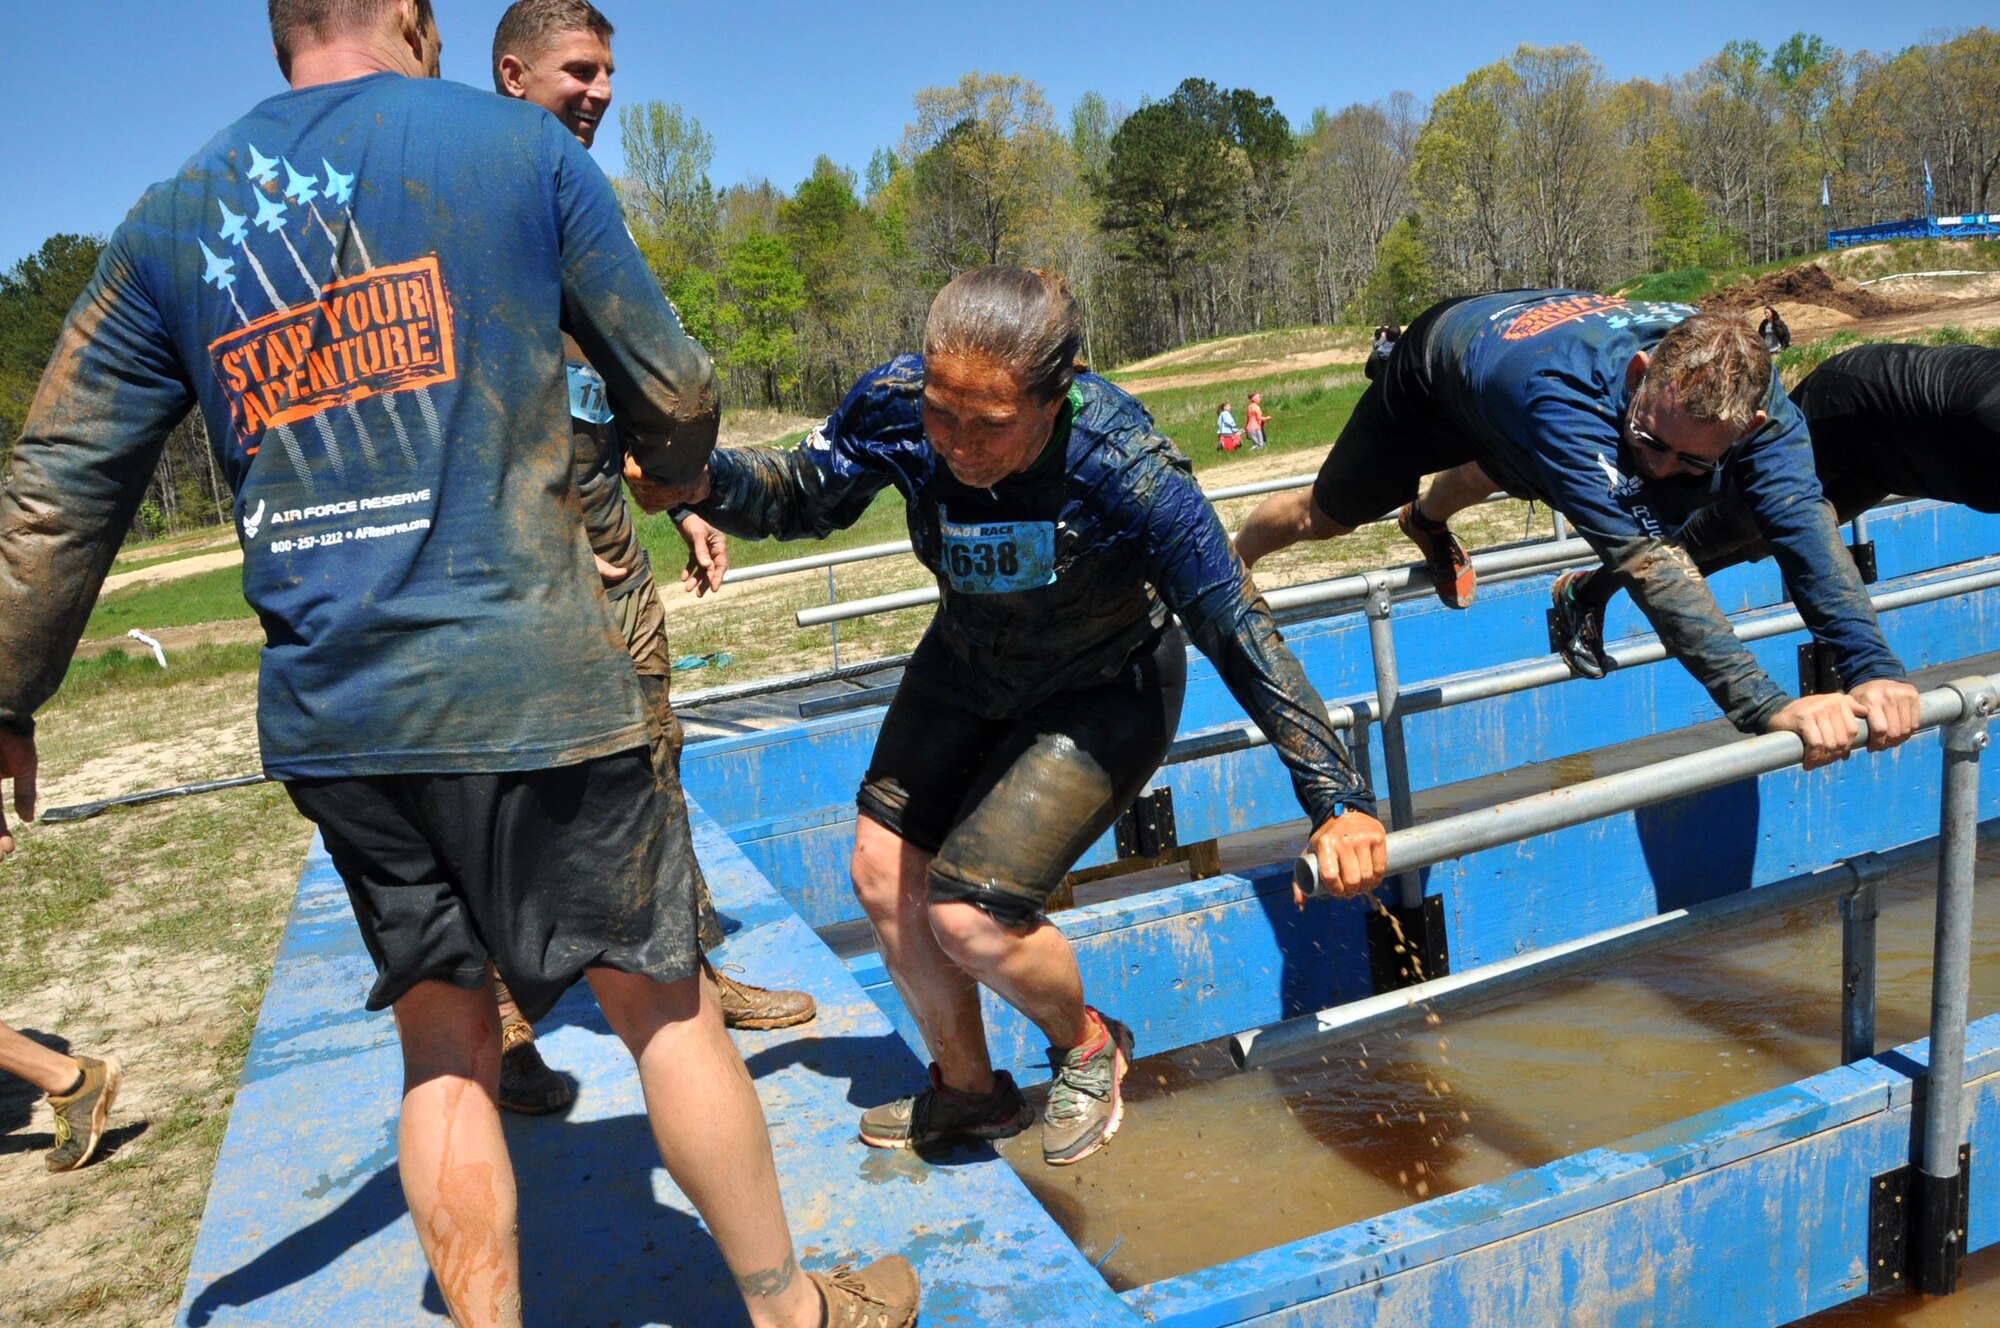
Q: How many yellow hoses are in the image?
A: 0